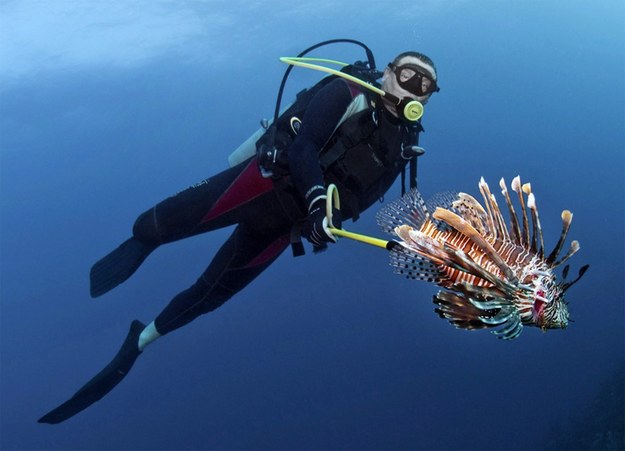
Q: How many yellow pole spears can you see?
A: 1